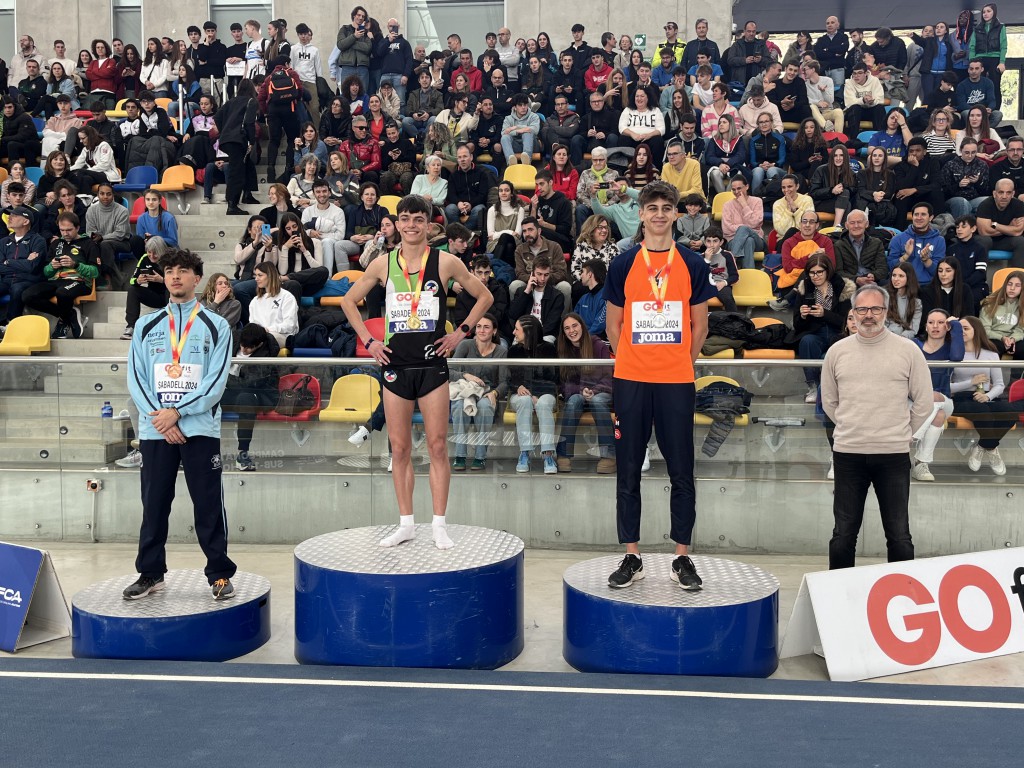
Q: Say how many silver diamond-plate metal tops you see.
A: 3